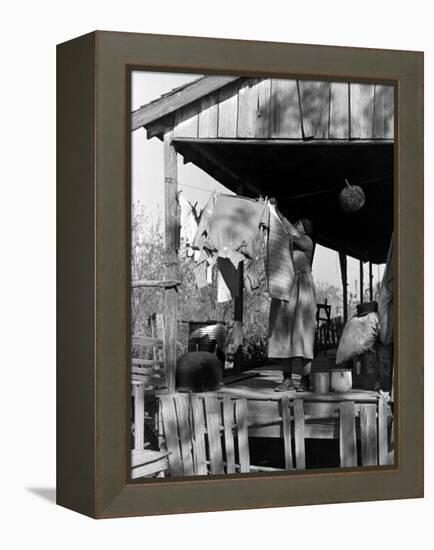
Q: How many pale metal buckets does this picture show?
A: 2